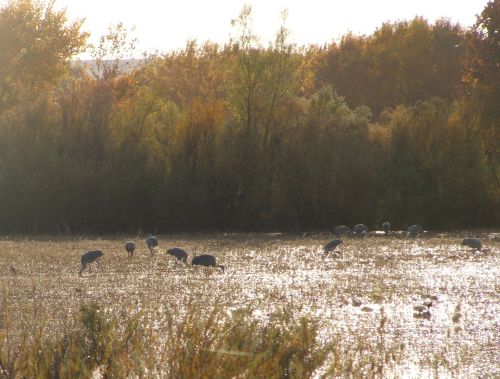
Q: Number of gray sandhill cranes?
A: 11